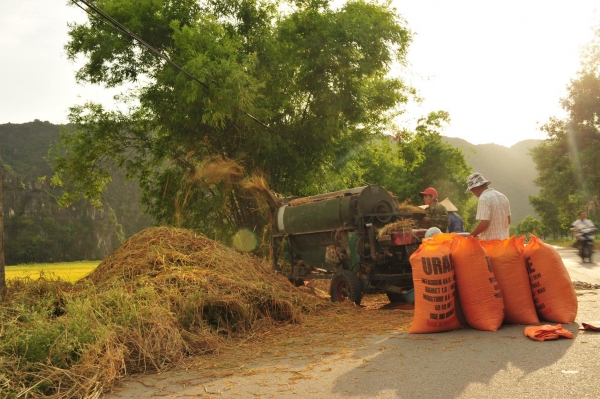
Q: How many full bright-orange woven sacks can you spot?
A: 4